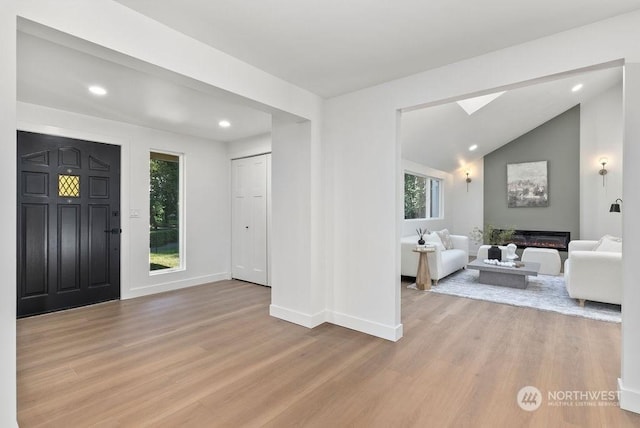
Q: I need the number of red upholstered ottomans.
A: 0